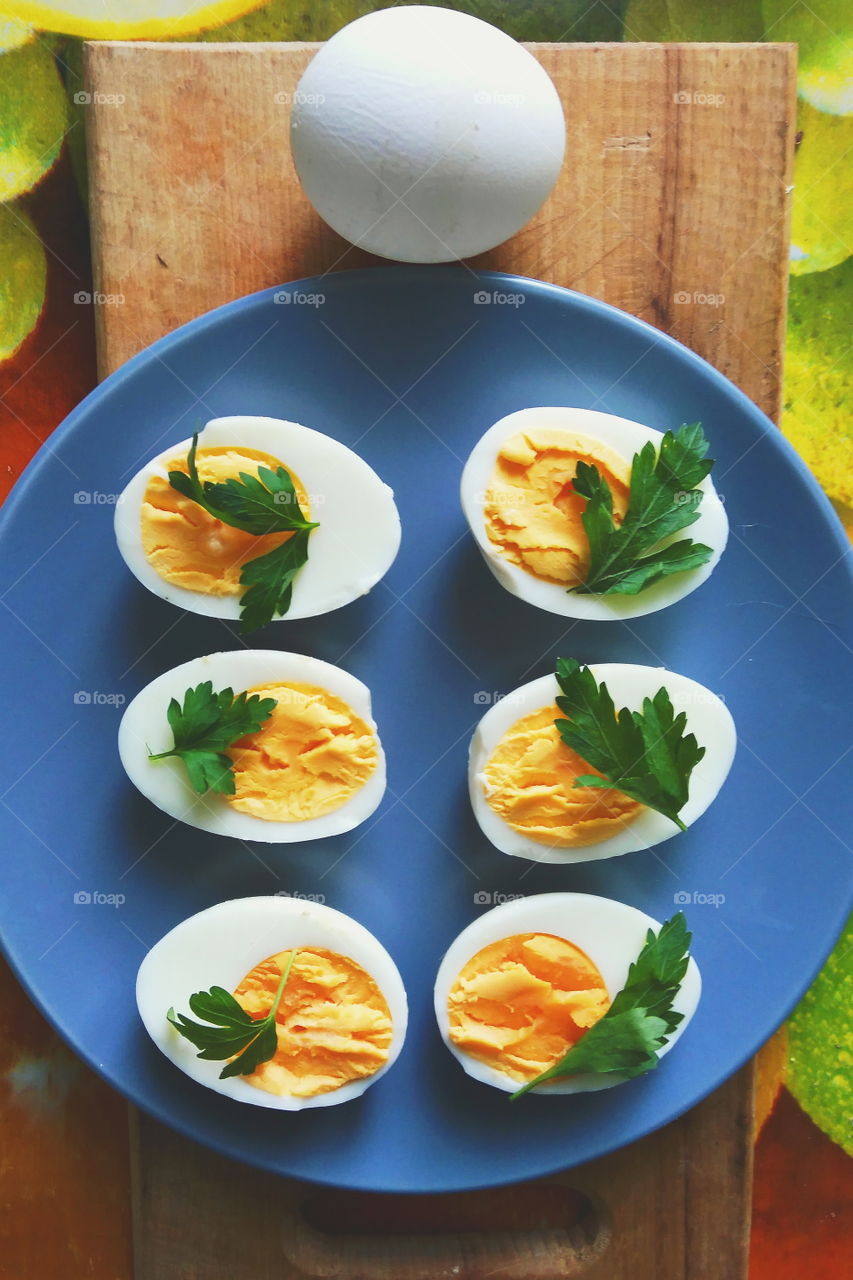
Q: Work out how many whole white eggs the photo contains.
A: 1